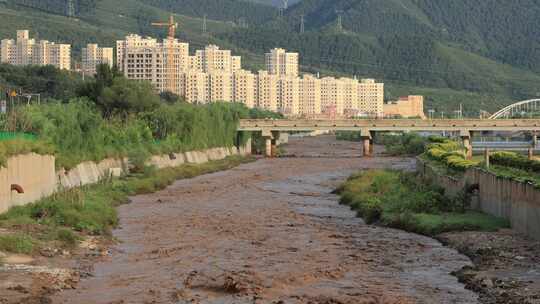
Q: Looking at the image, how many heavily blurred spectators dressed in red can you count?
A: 0